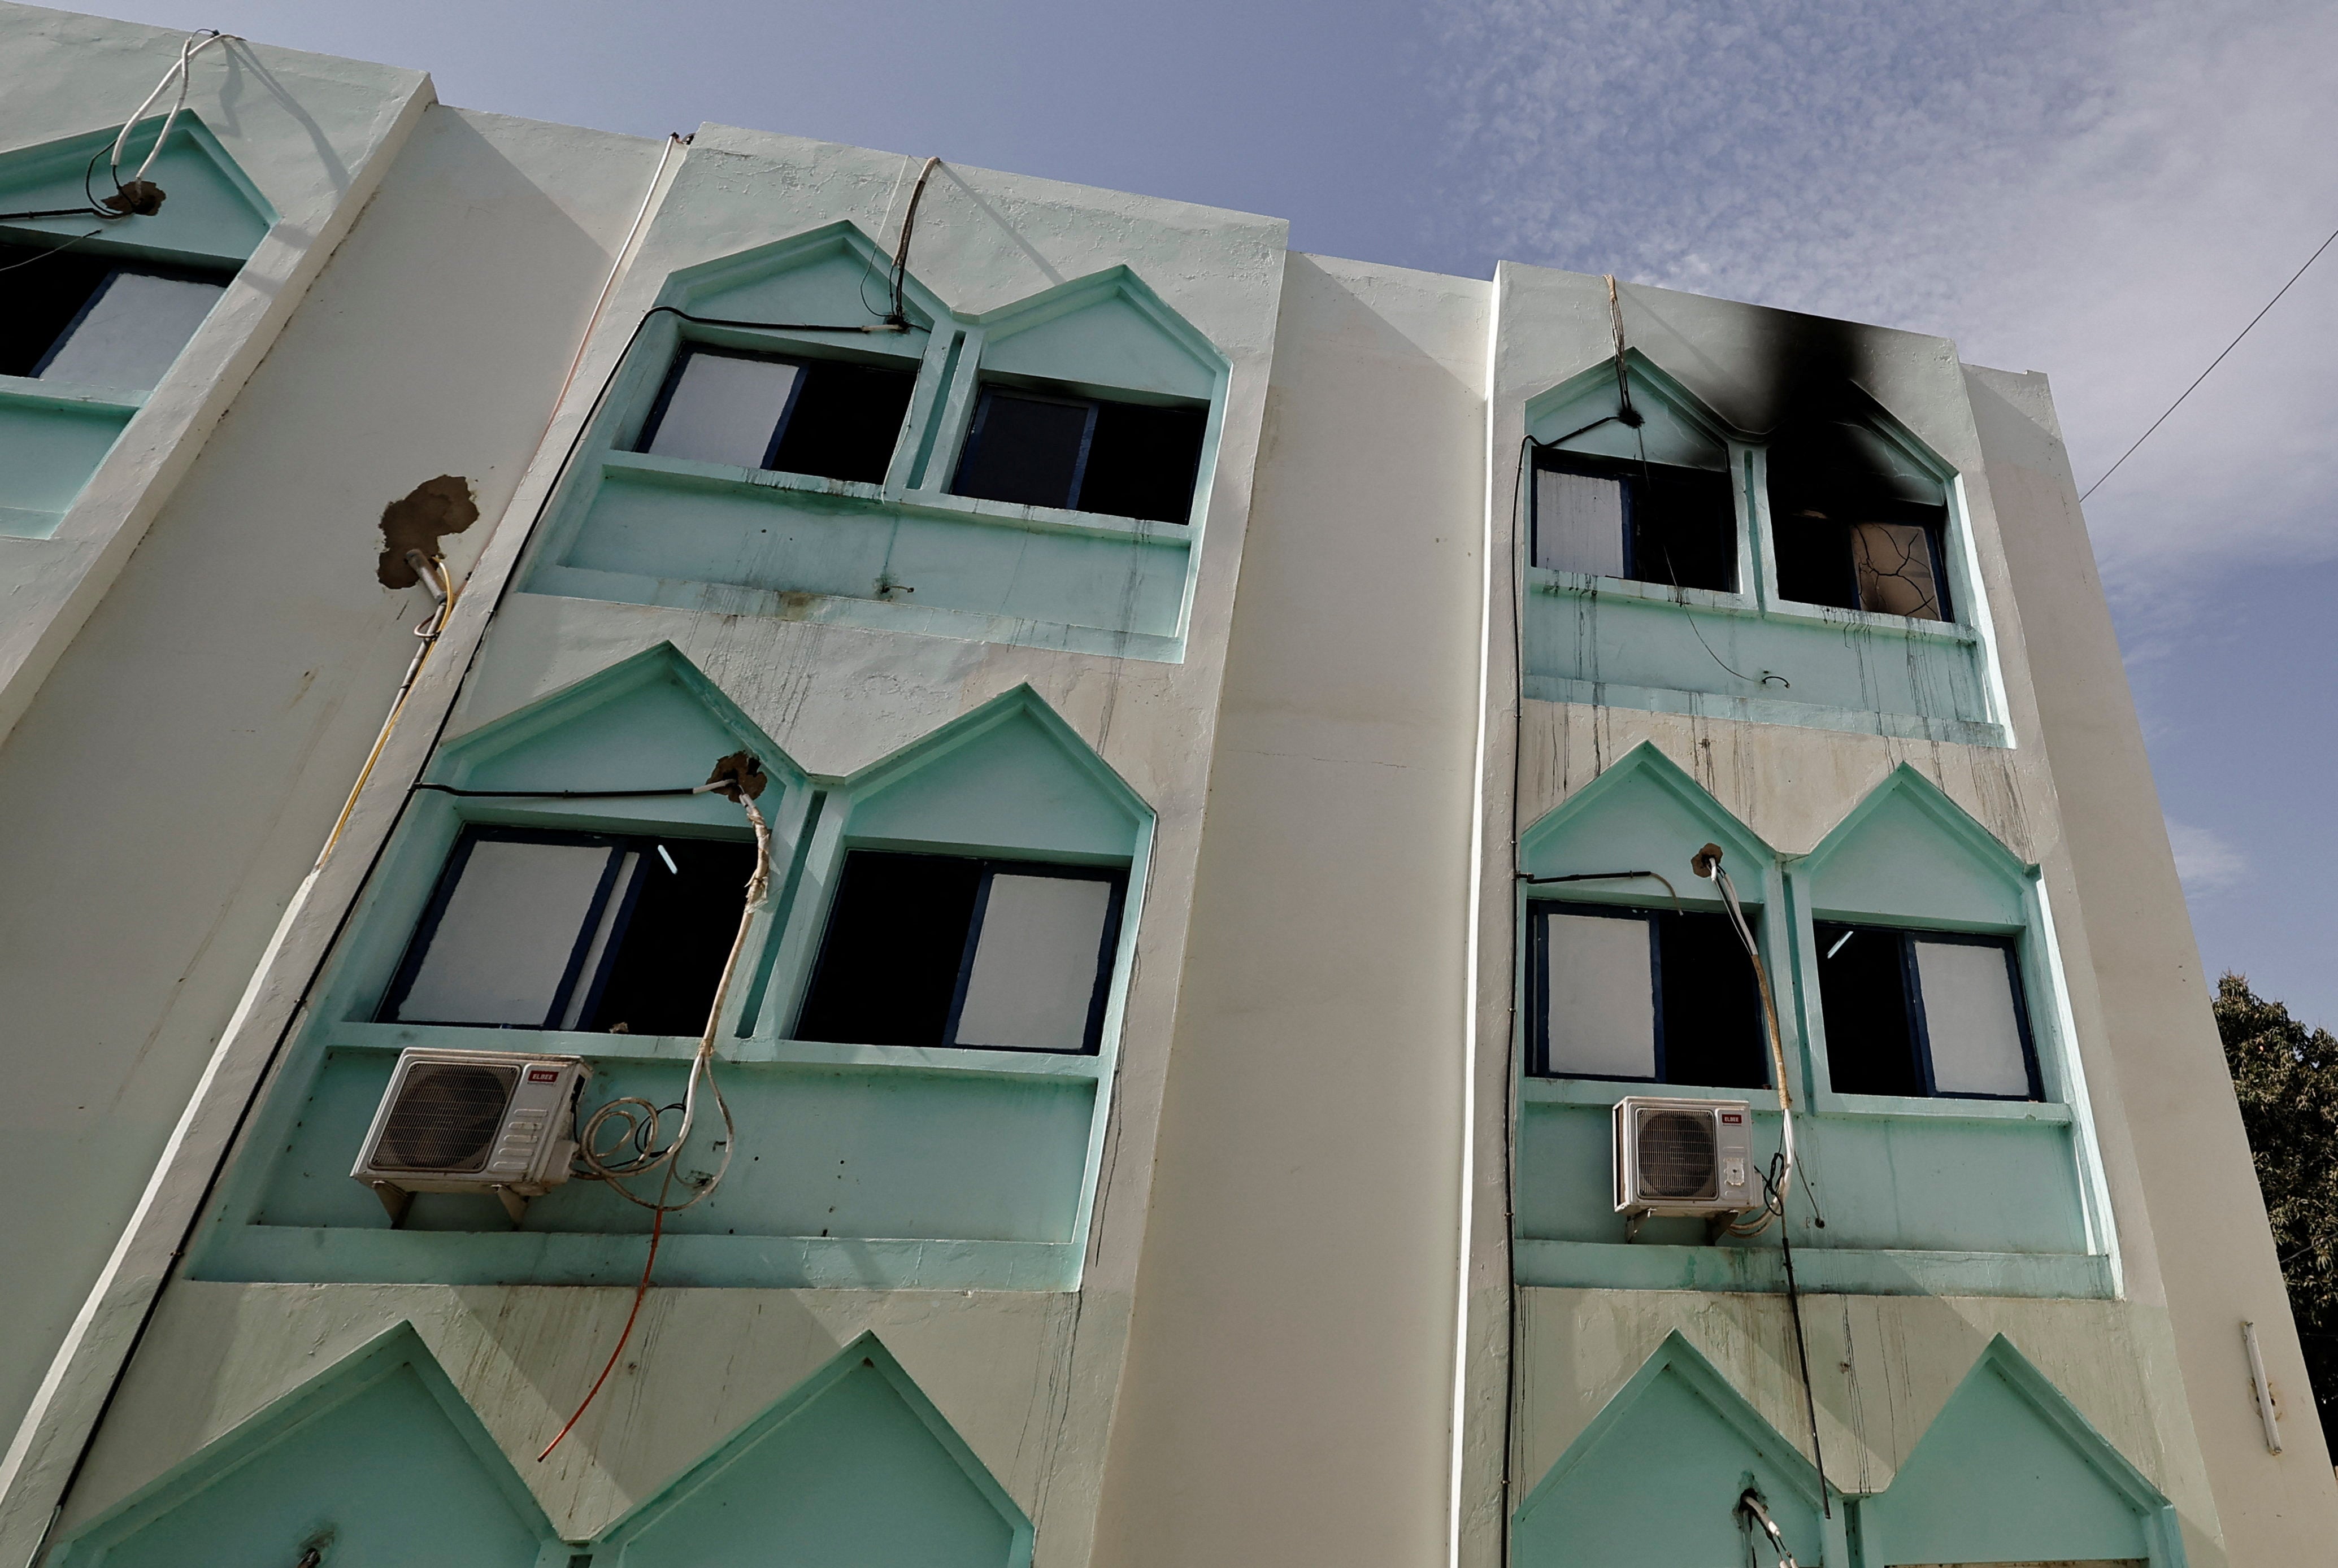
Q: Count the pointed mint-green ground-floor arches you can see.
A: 4